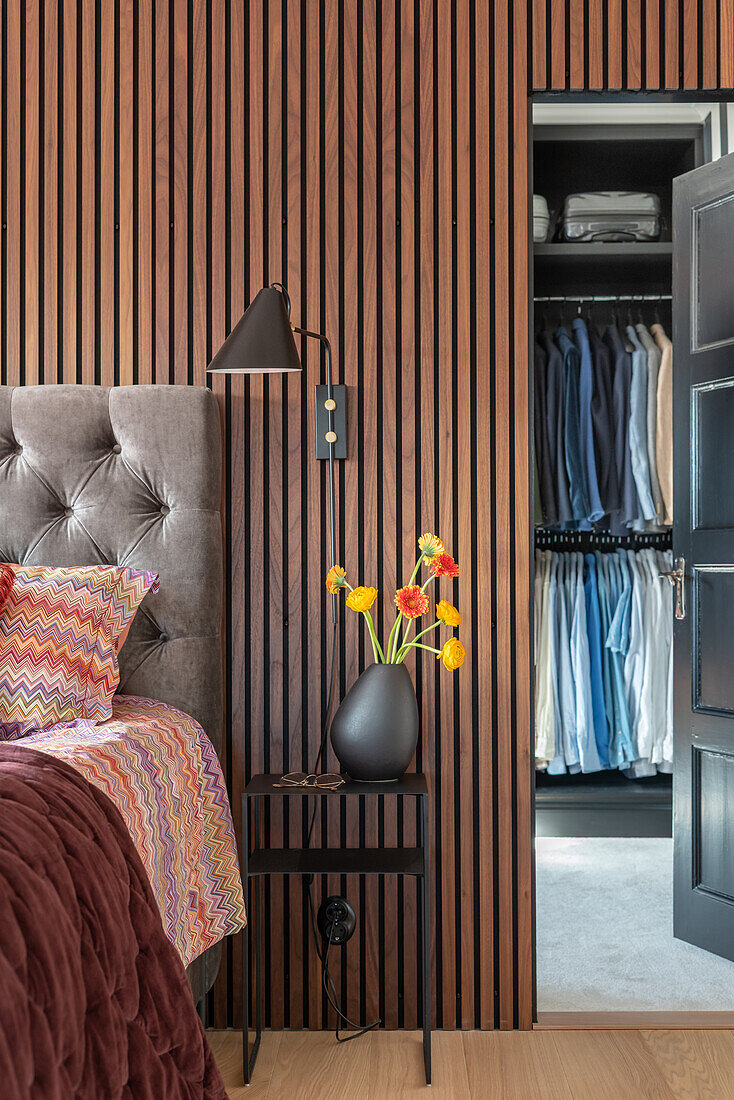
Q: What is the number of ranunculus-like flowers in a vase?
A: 3